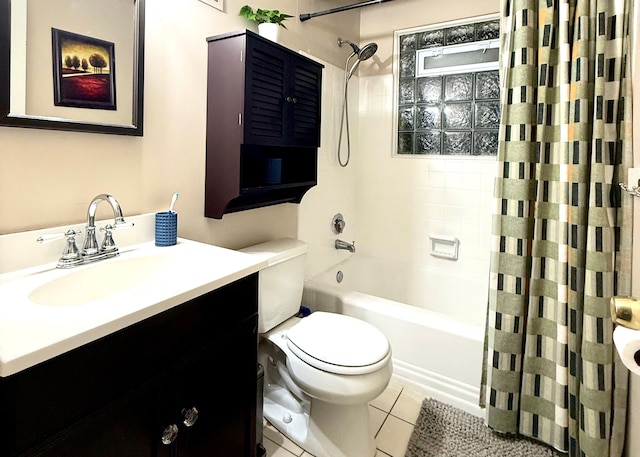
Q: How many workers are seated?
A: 0